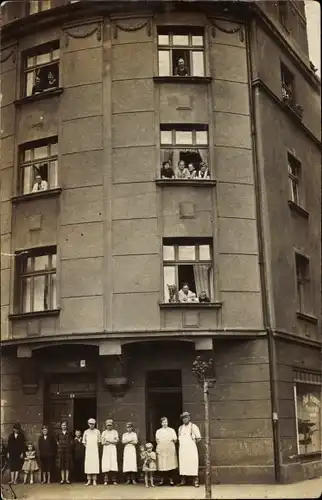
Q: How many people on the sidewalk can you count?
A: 11